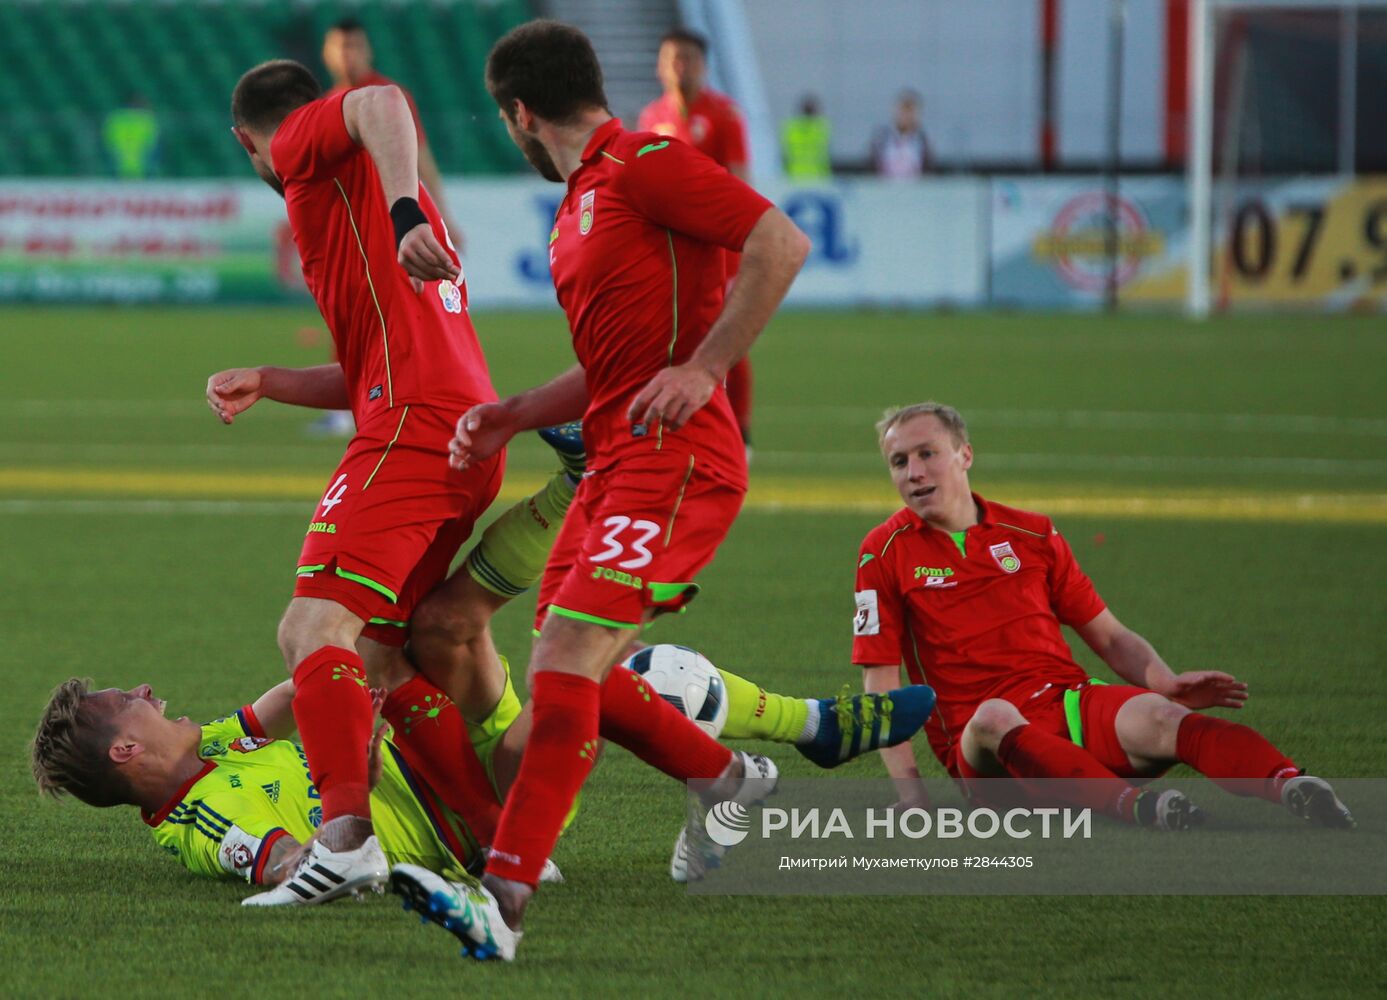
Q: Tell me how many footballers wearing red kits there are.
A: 5